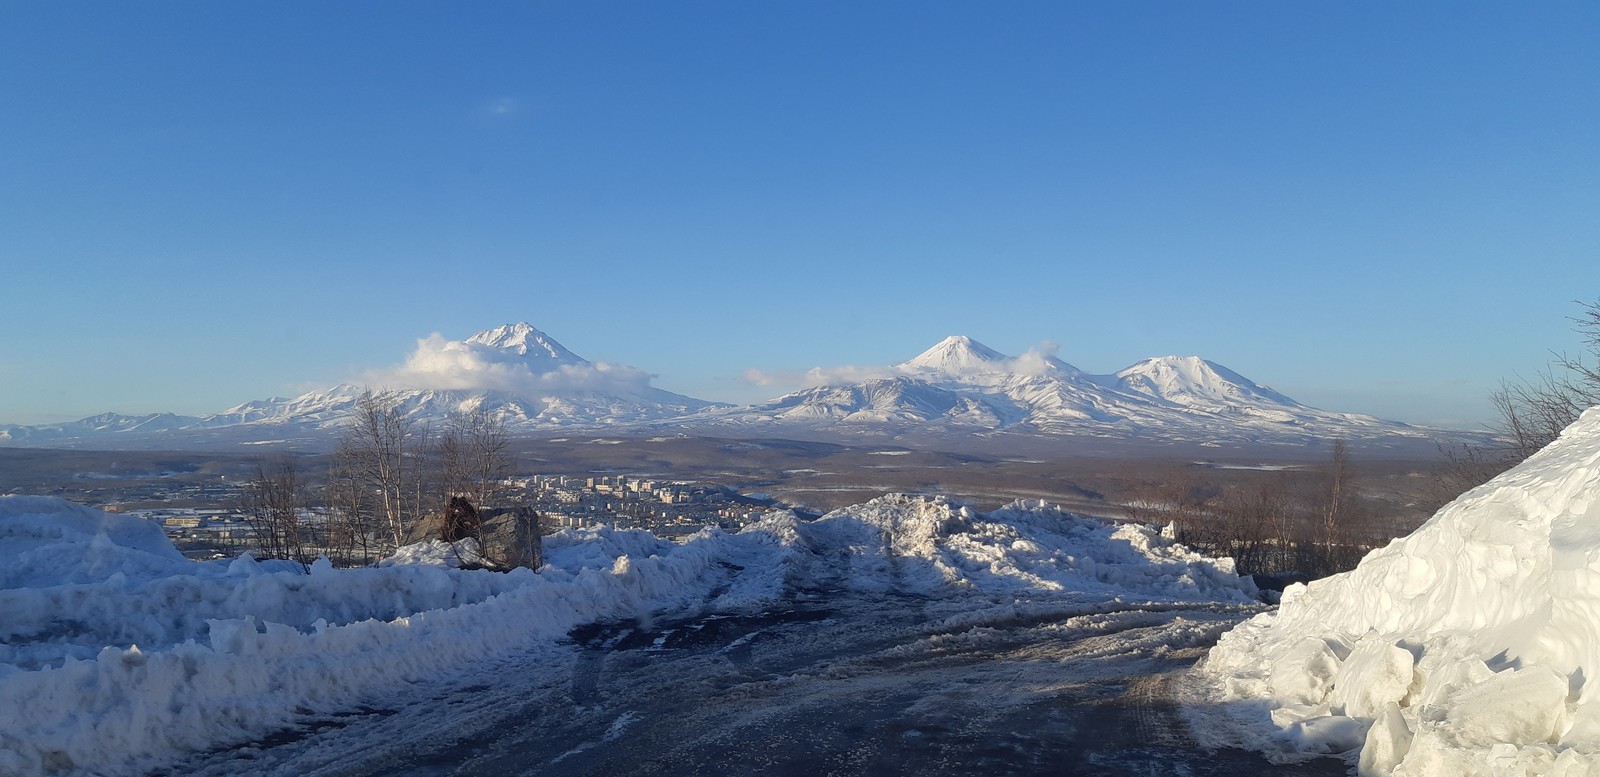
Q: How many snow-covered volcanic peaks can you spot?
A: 3